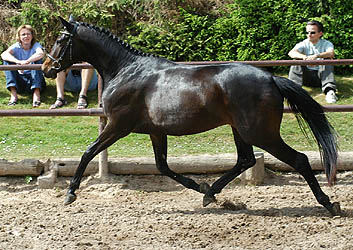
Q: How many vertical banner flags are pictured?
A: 0